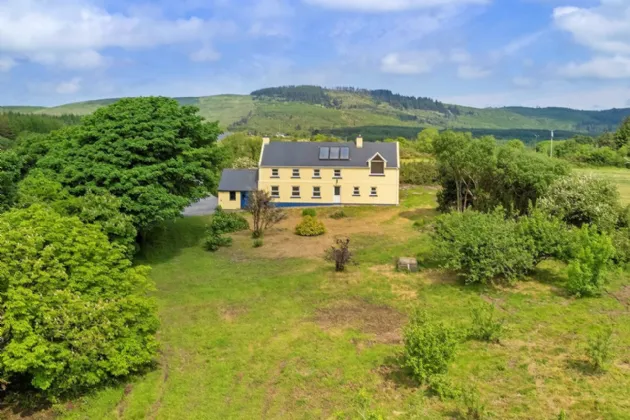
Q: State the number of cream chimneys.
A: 2